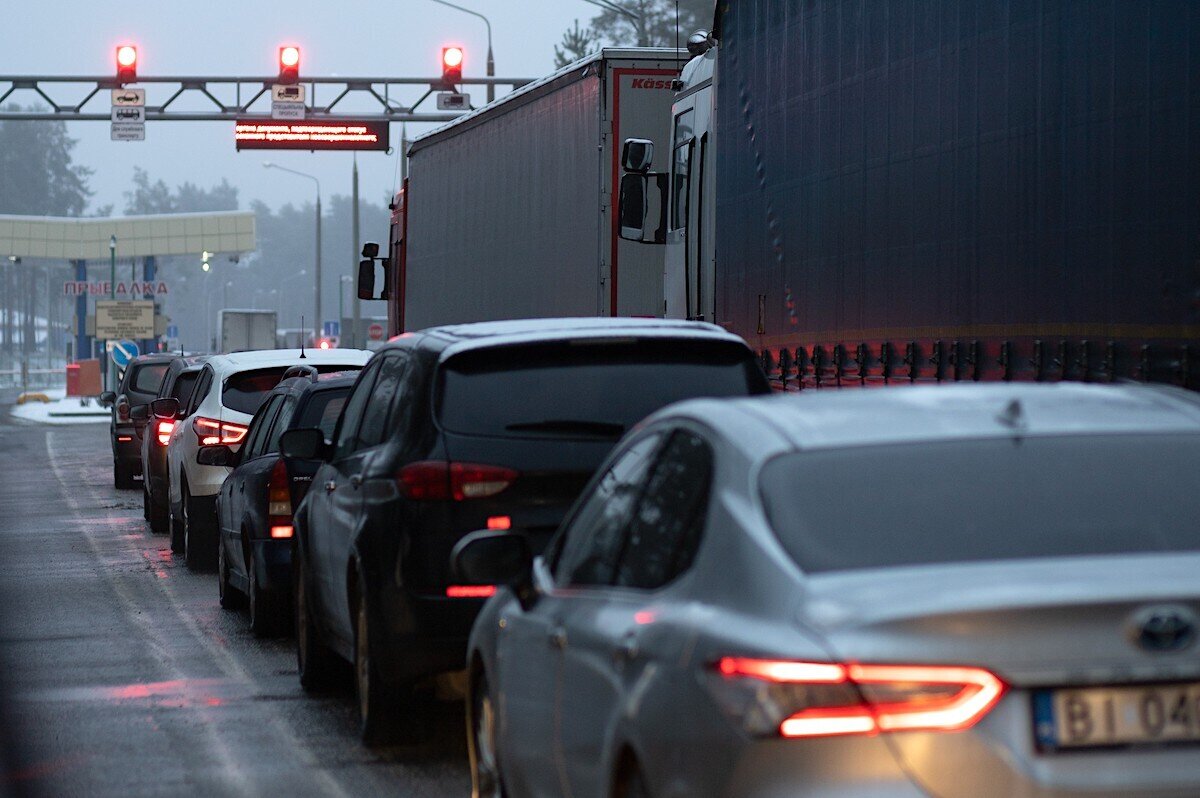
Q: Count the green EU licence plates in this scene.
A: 0